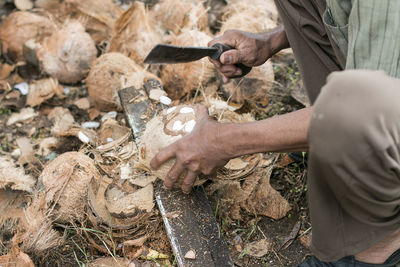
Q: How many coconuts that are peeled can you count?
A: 1